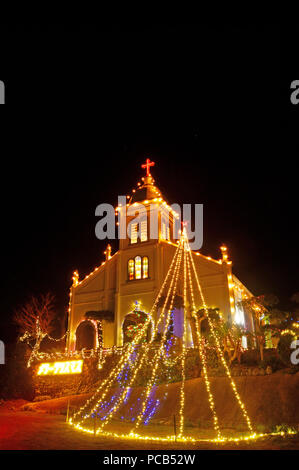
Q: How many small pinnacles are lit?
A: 3